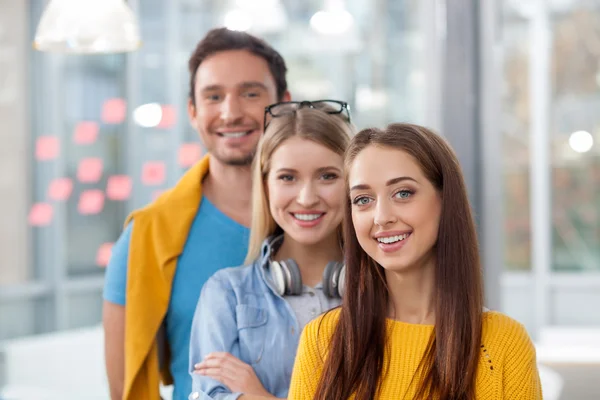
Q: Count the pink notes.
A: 12